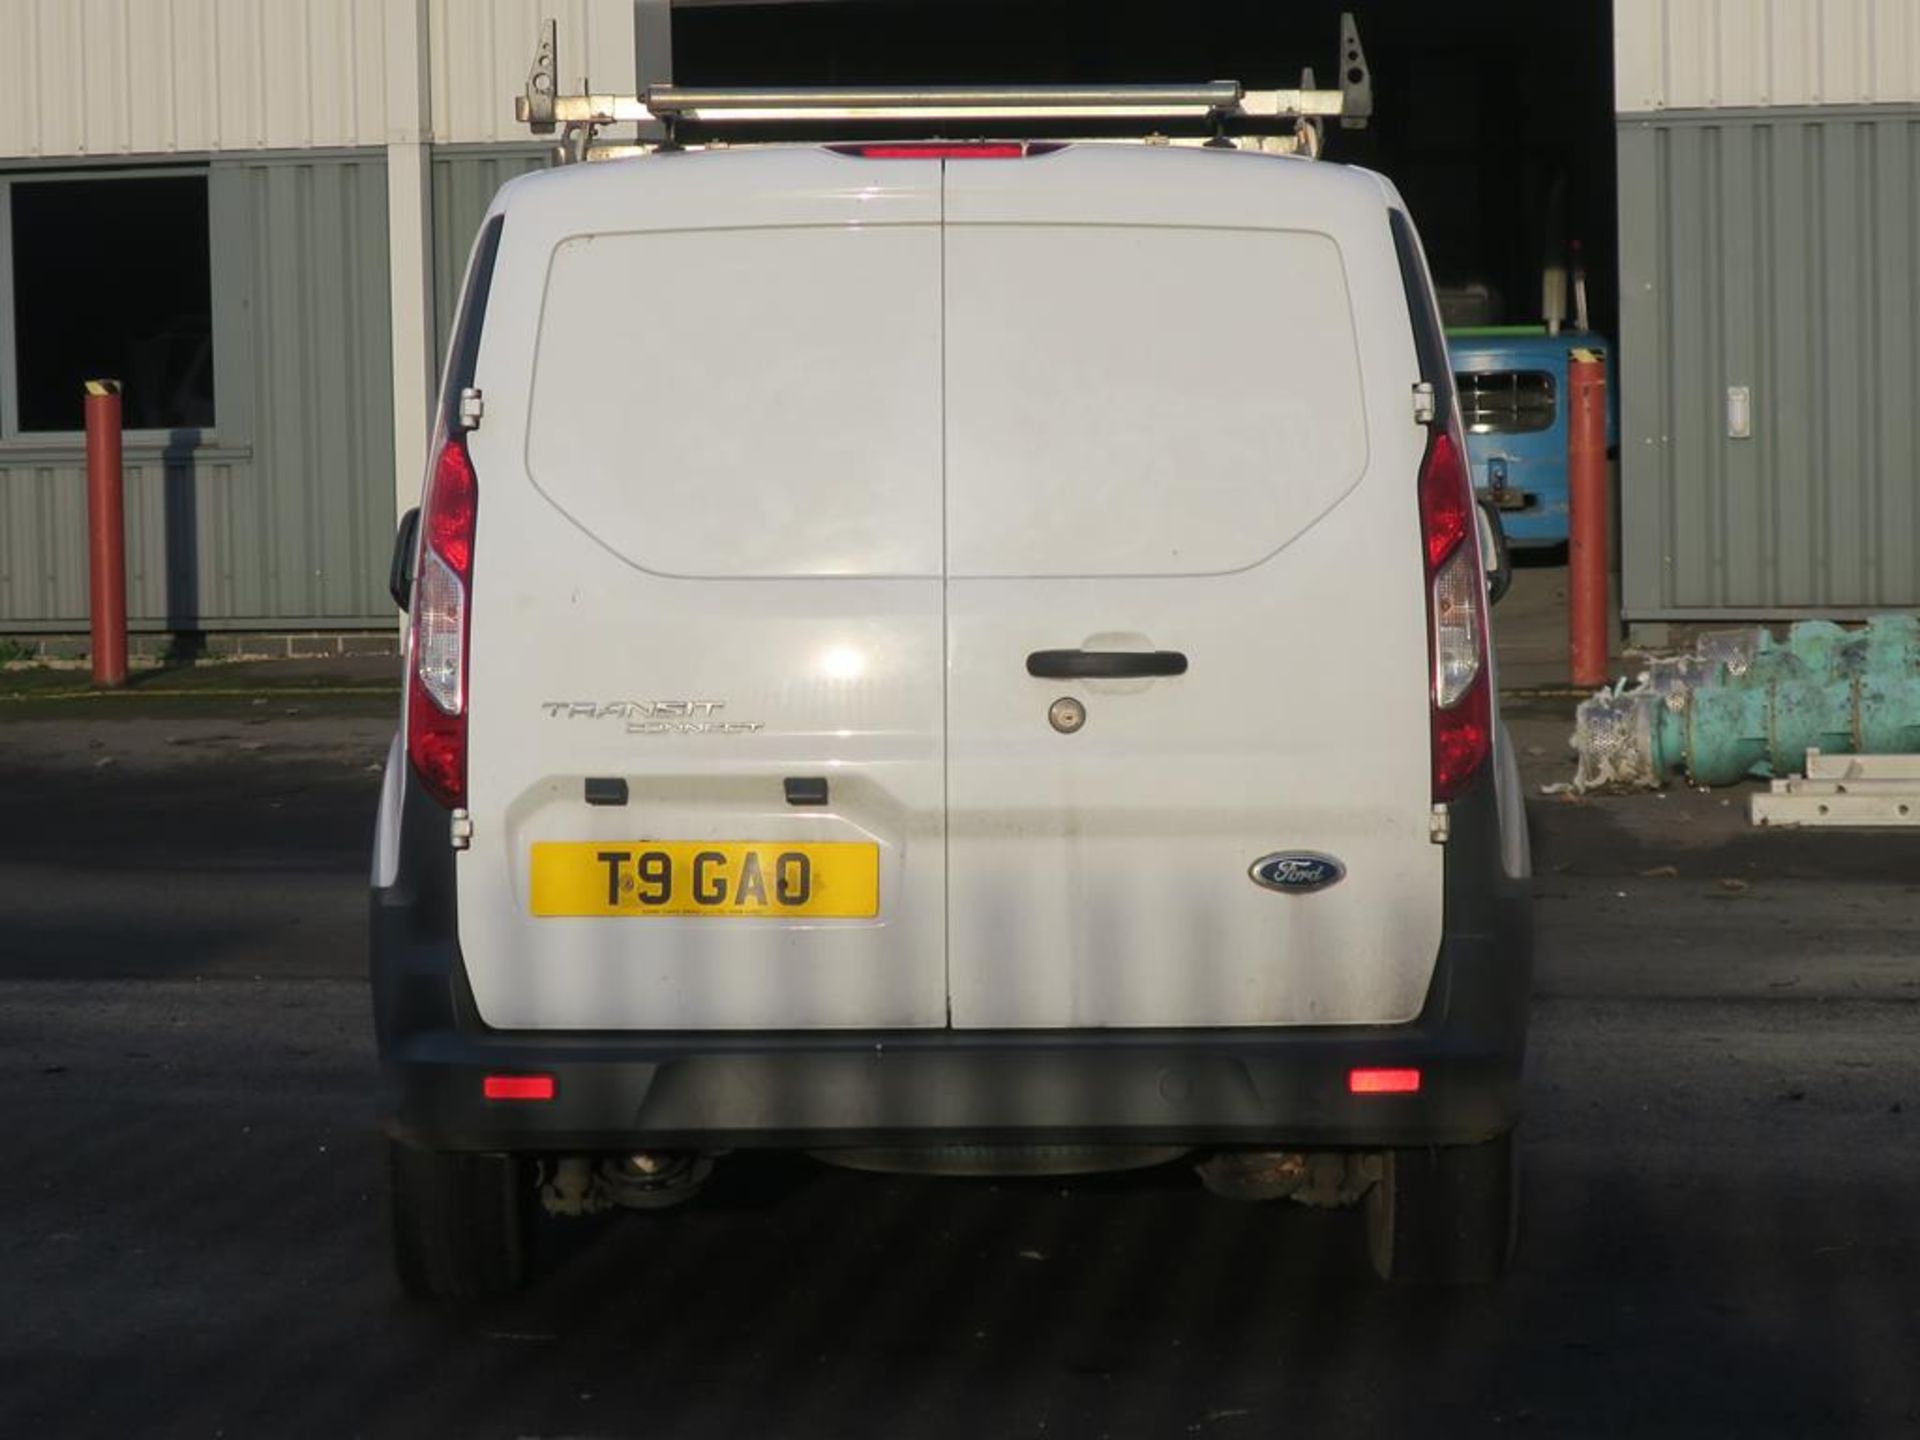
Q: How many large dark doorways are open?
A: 1